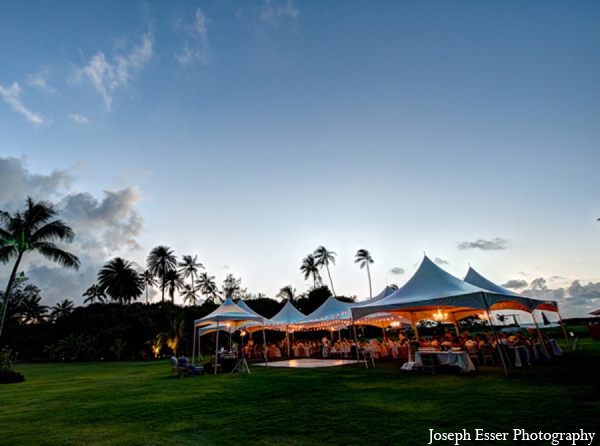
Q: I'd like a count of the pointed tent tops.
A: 7